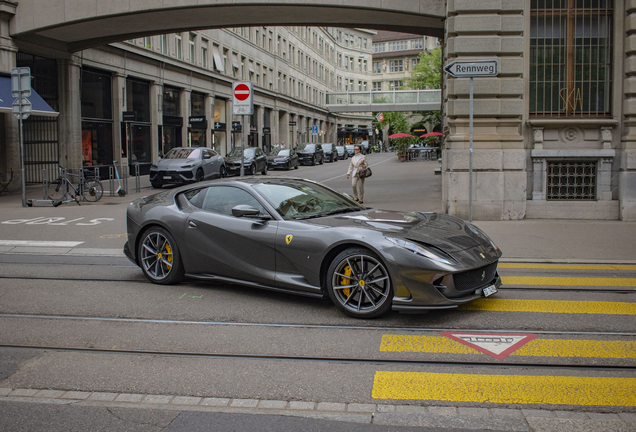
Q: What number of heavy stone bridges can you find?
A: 1